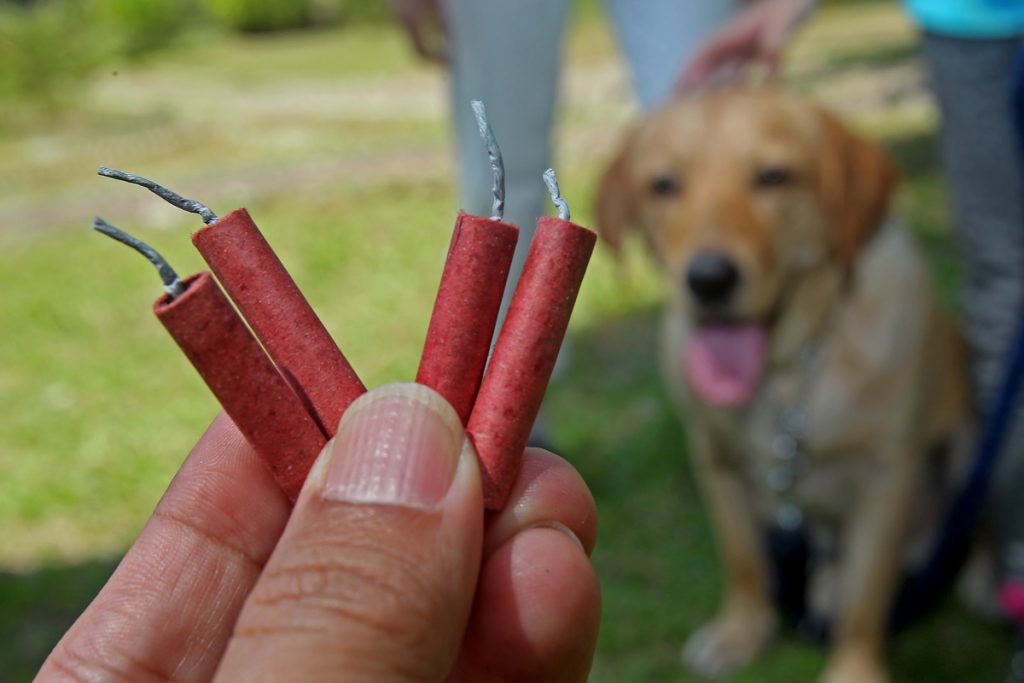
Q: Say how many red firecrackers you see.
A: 4